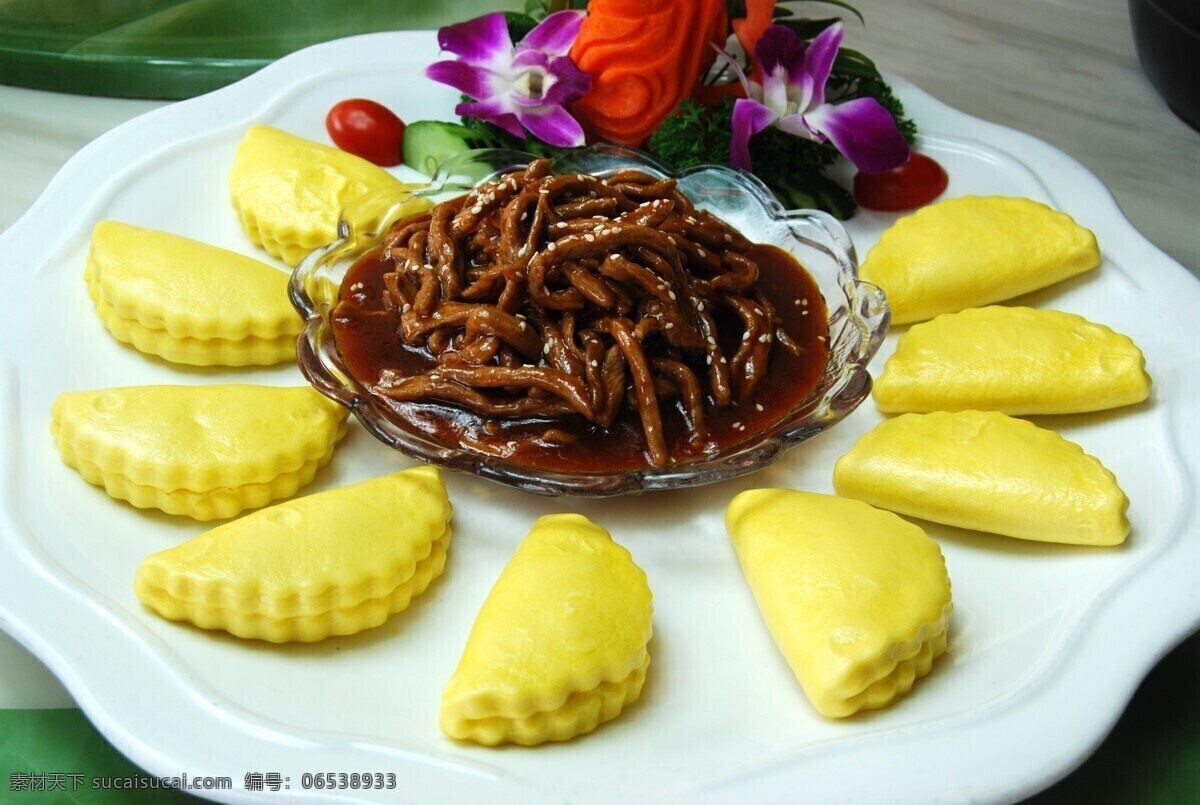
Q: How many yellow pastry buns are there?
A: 9